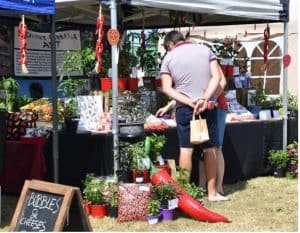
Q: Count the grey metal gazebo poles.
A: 3